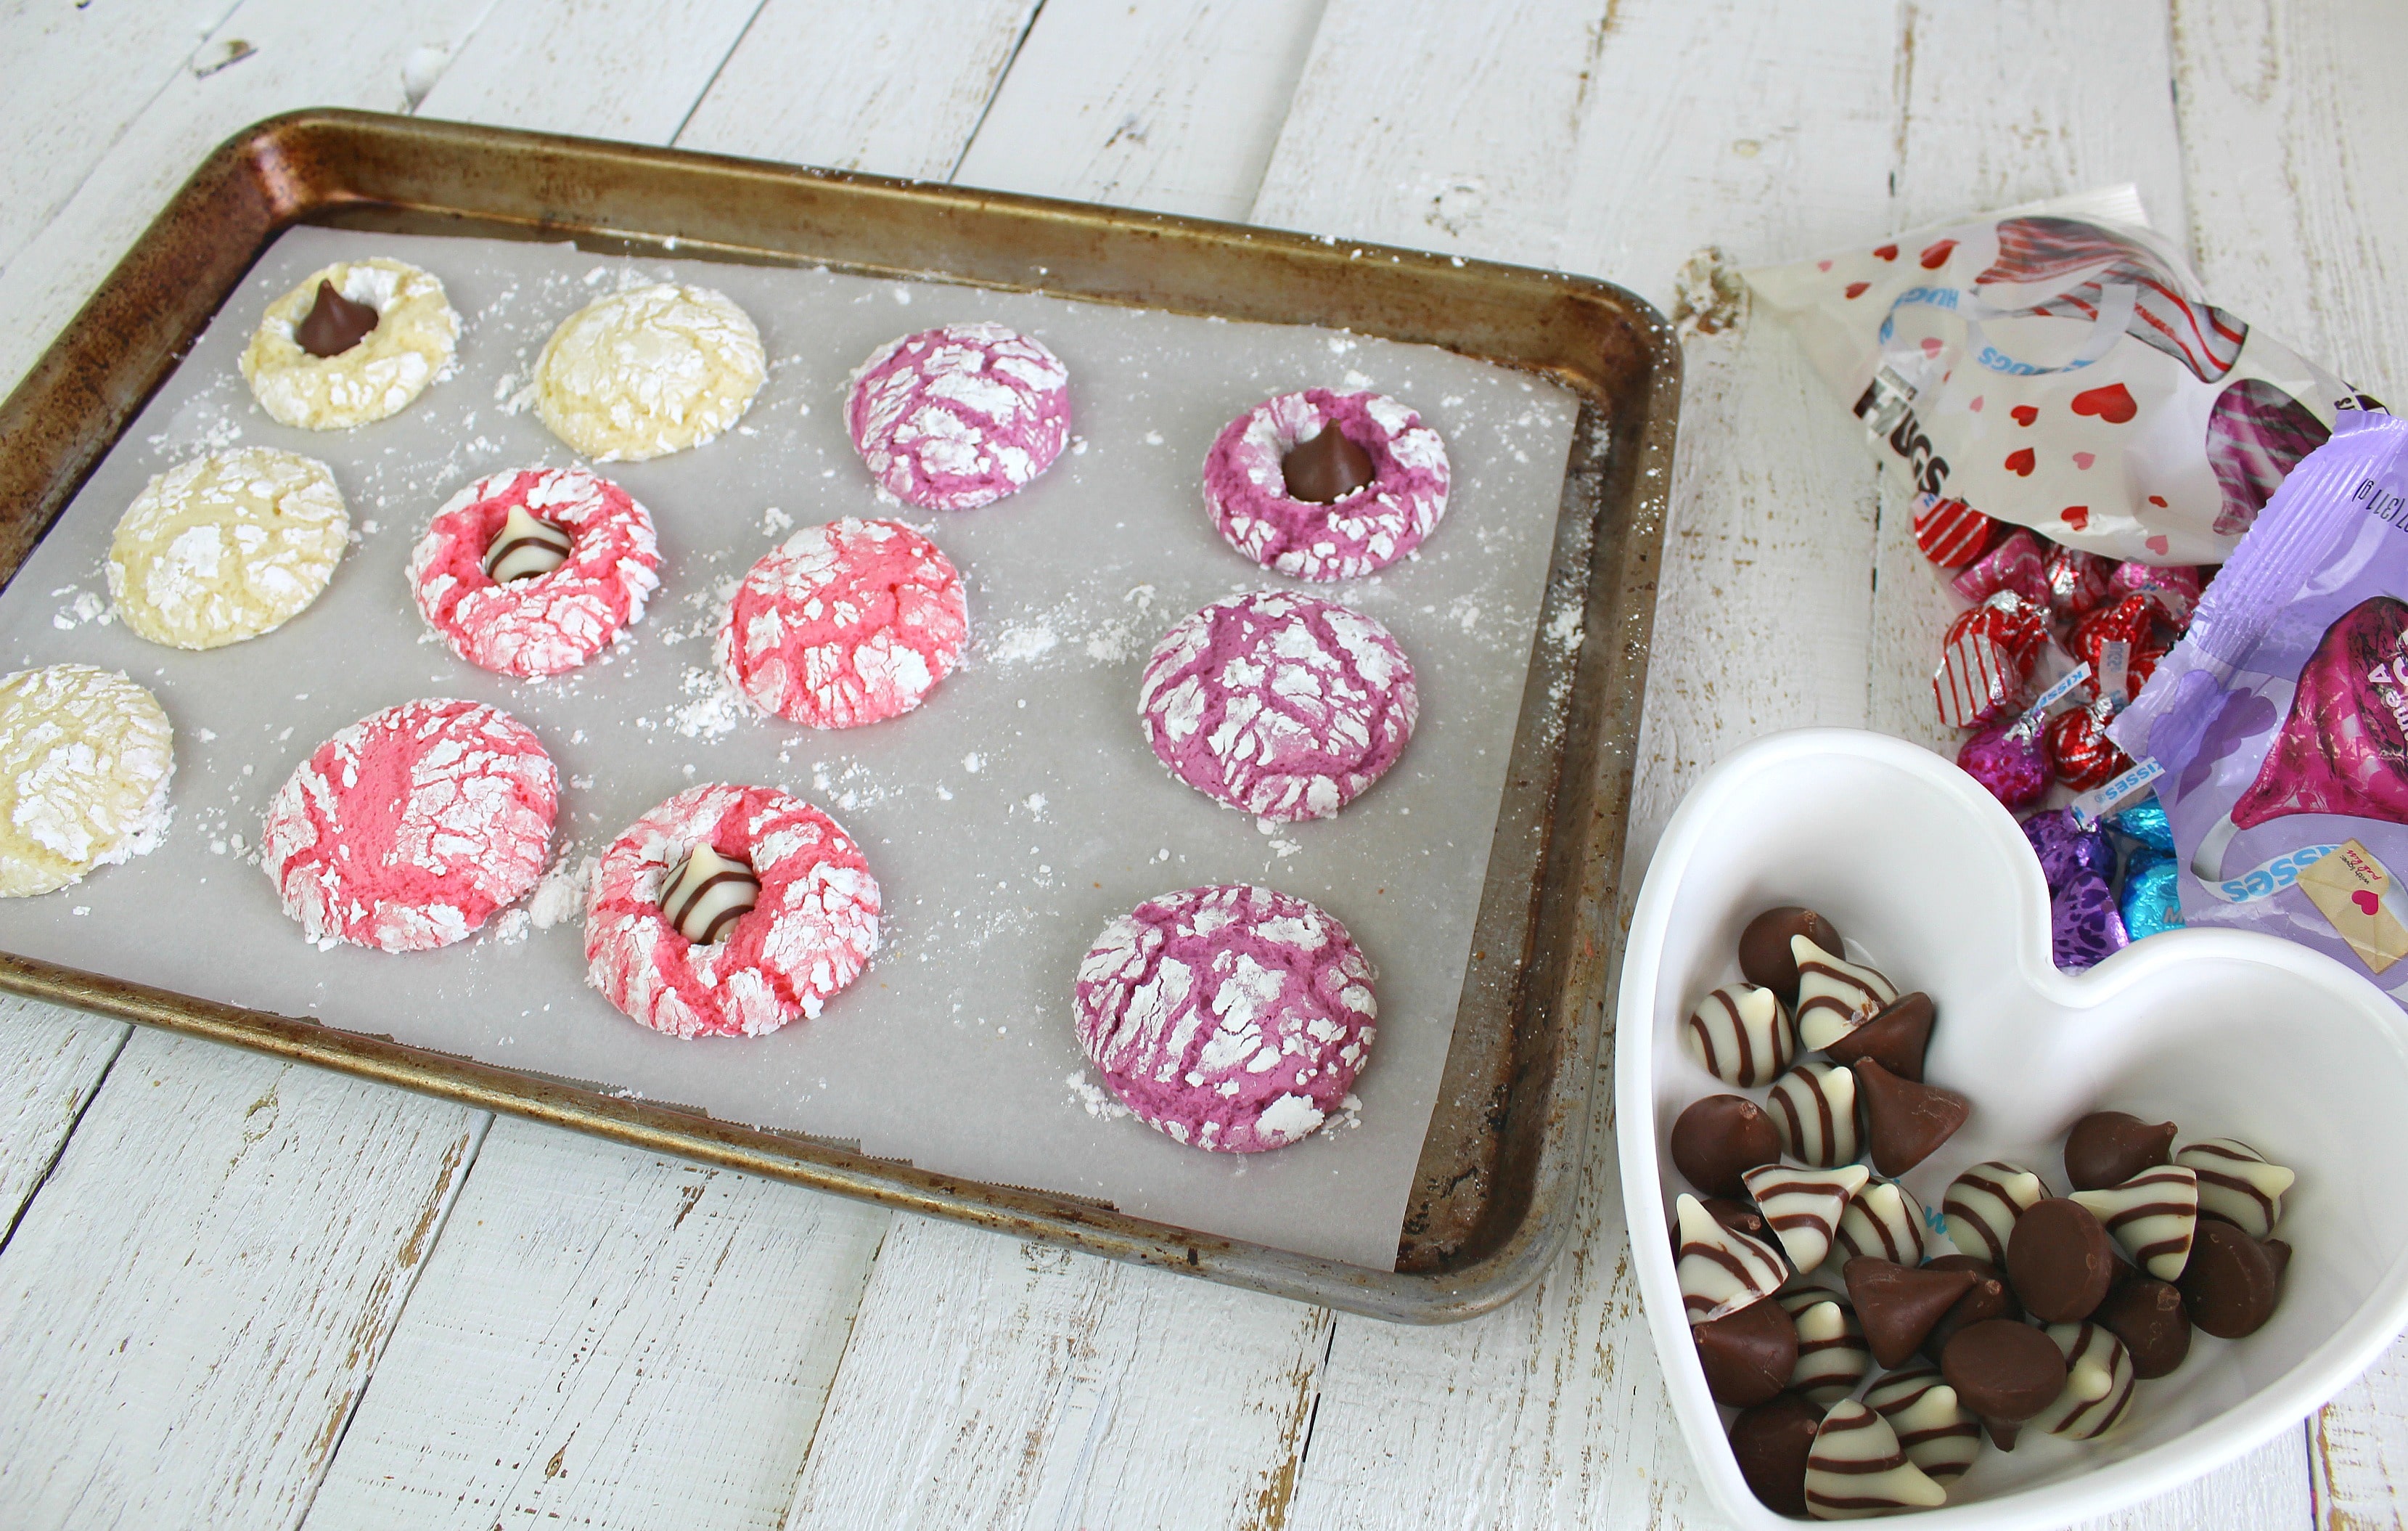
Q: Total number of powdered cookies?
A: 12